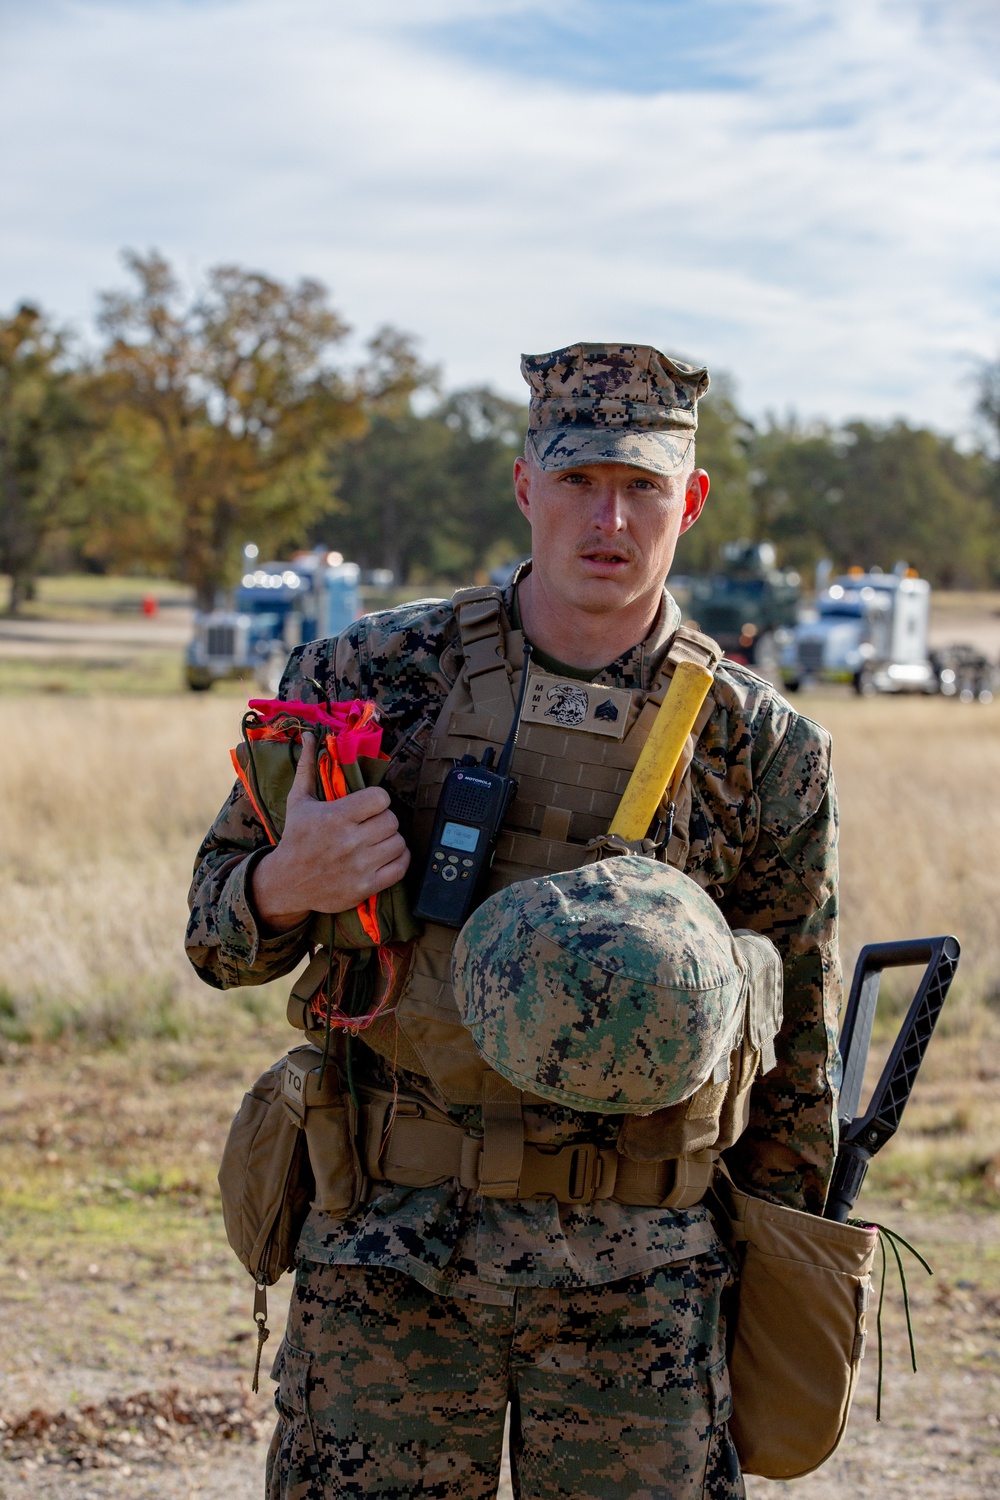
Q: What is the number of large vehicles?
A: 3